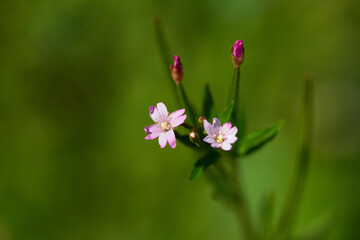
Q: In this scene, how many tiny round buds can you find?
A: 2